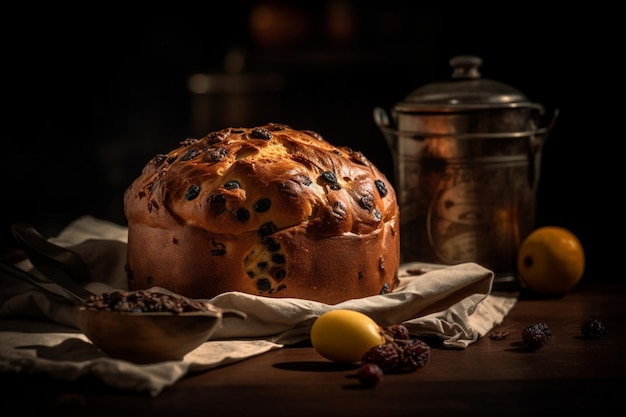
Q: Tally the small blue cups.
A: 0